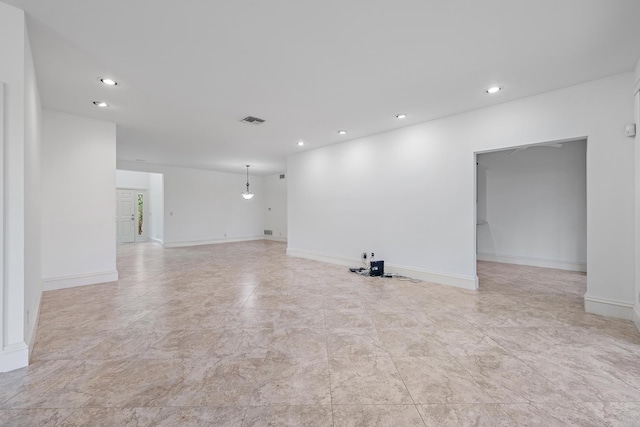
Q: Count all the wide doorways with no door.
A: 2